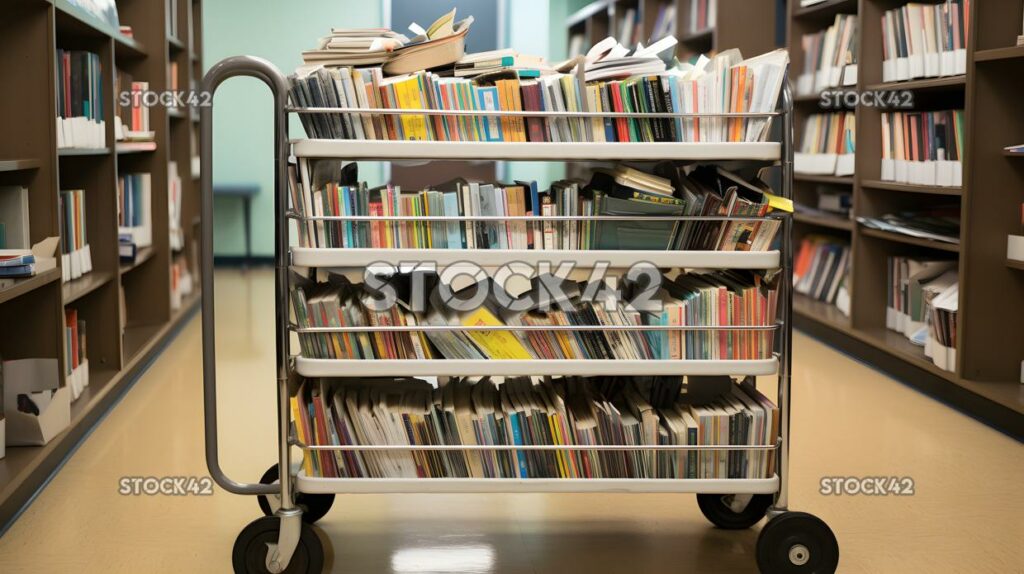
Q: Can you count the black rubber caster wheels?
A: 4